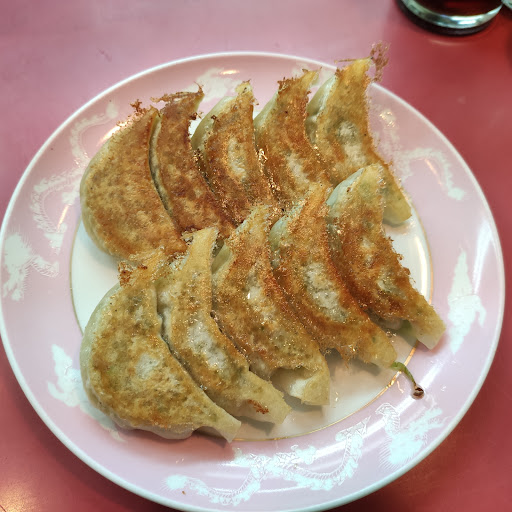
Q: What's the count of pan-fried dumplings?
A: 10